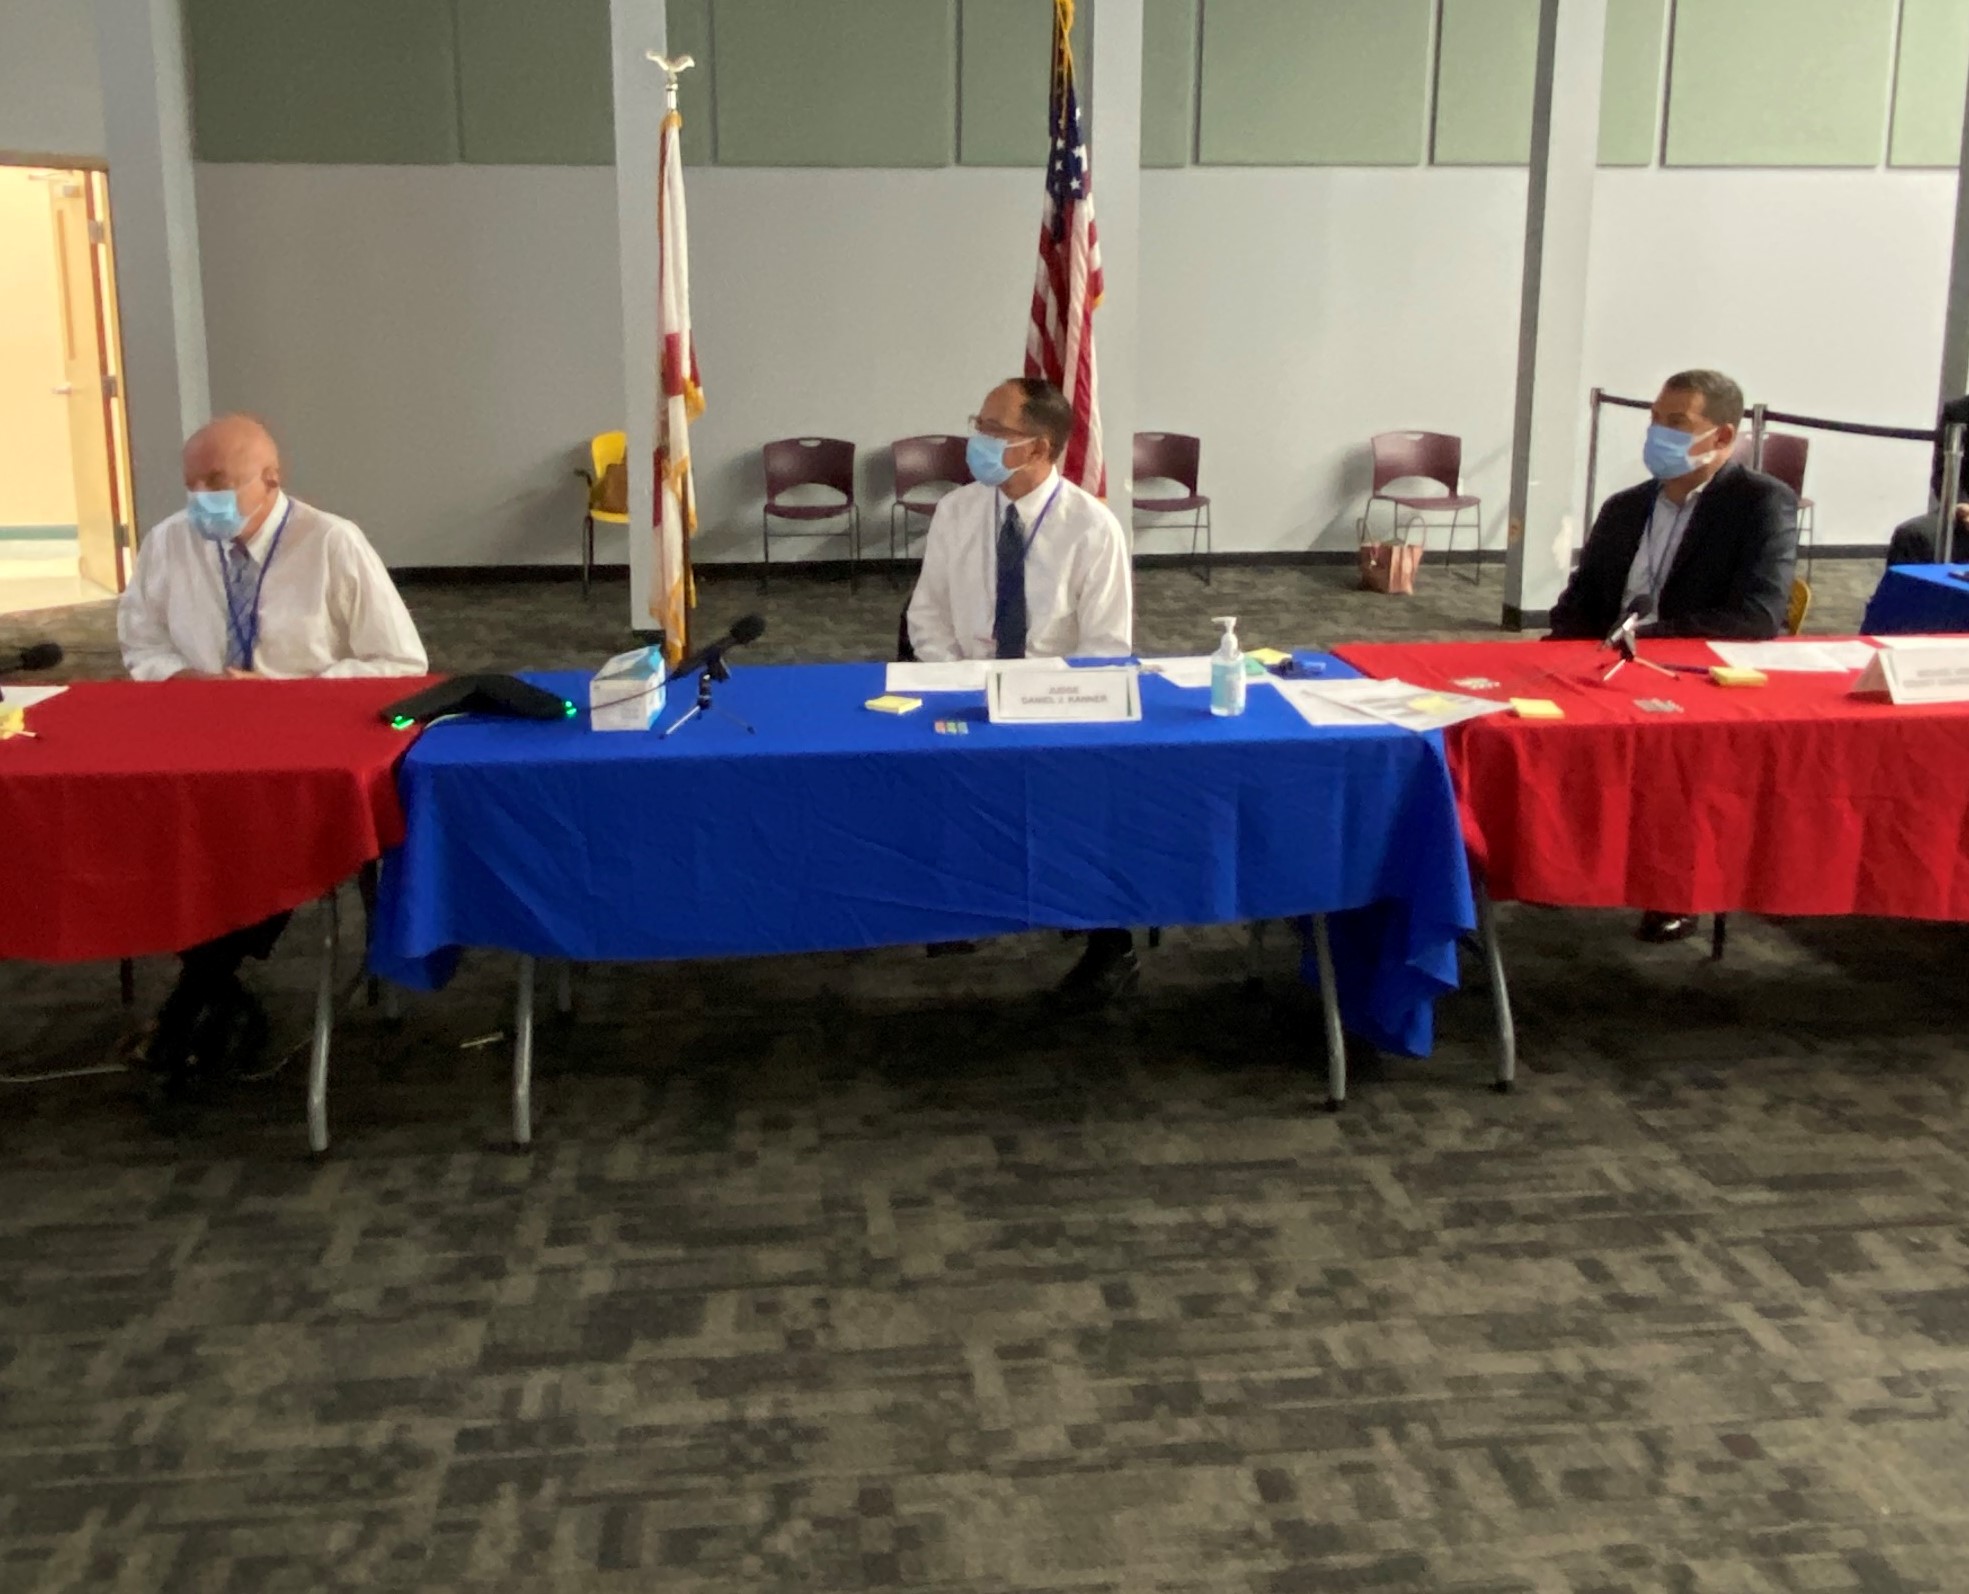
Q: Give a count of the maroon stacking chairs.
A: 5